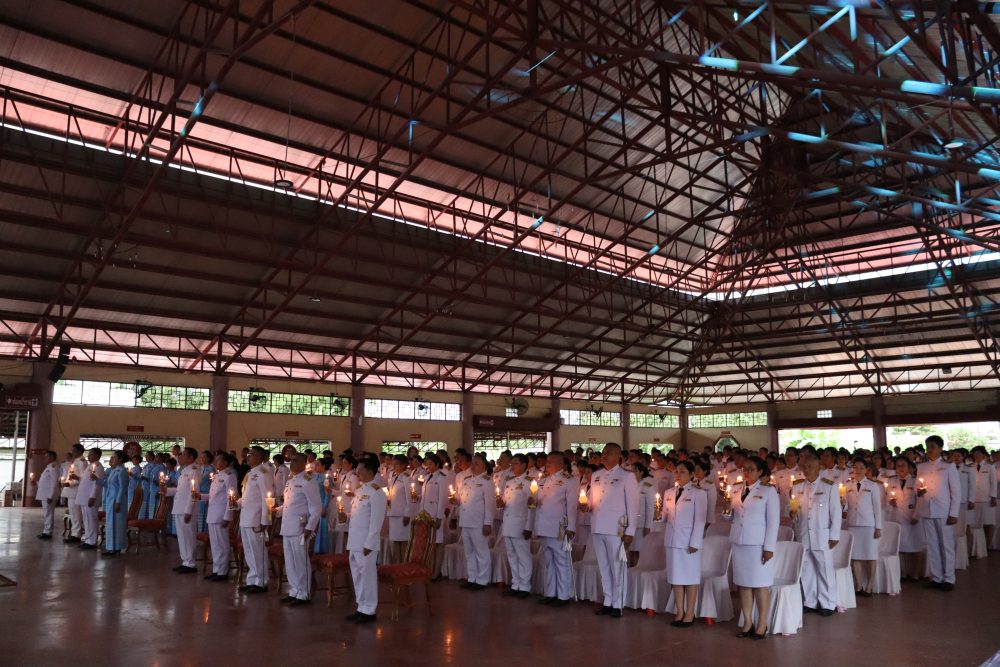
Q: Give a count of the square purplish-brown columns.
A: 9